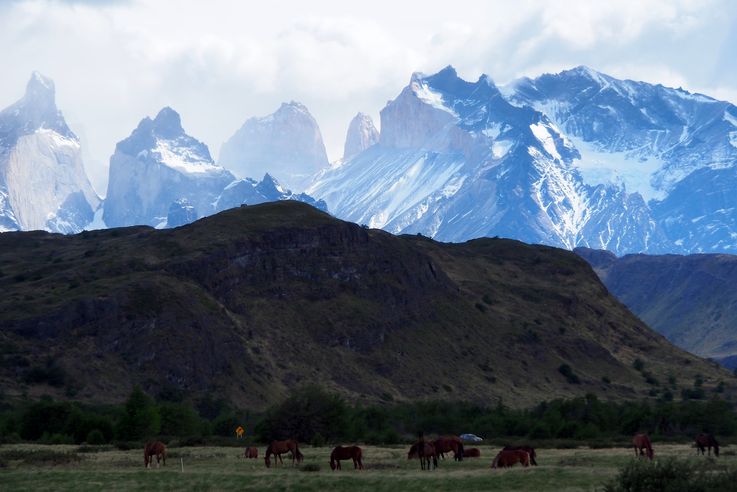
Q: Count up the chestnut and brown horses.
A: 12